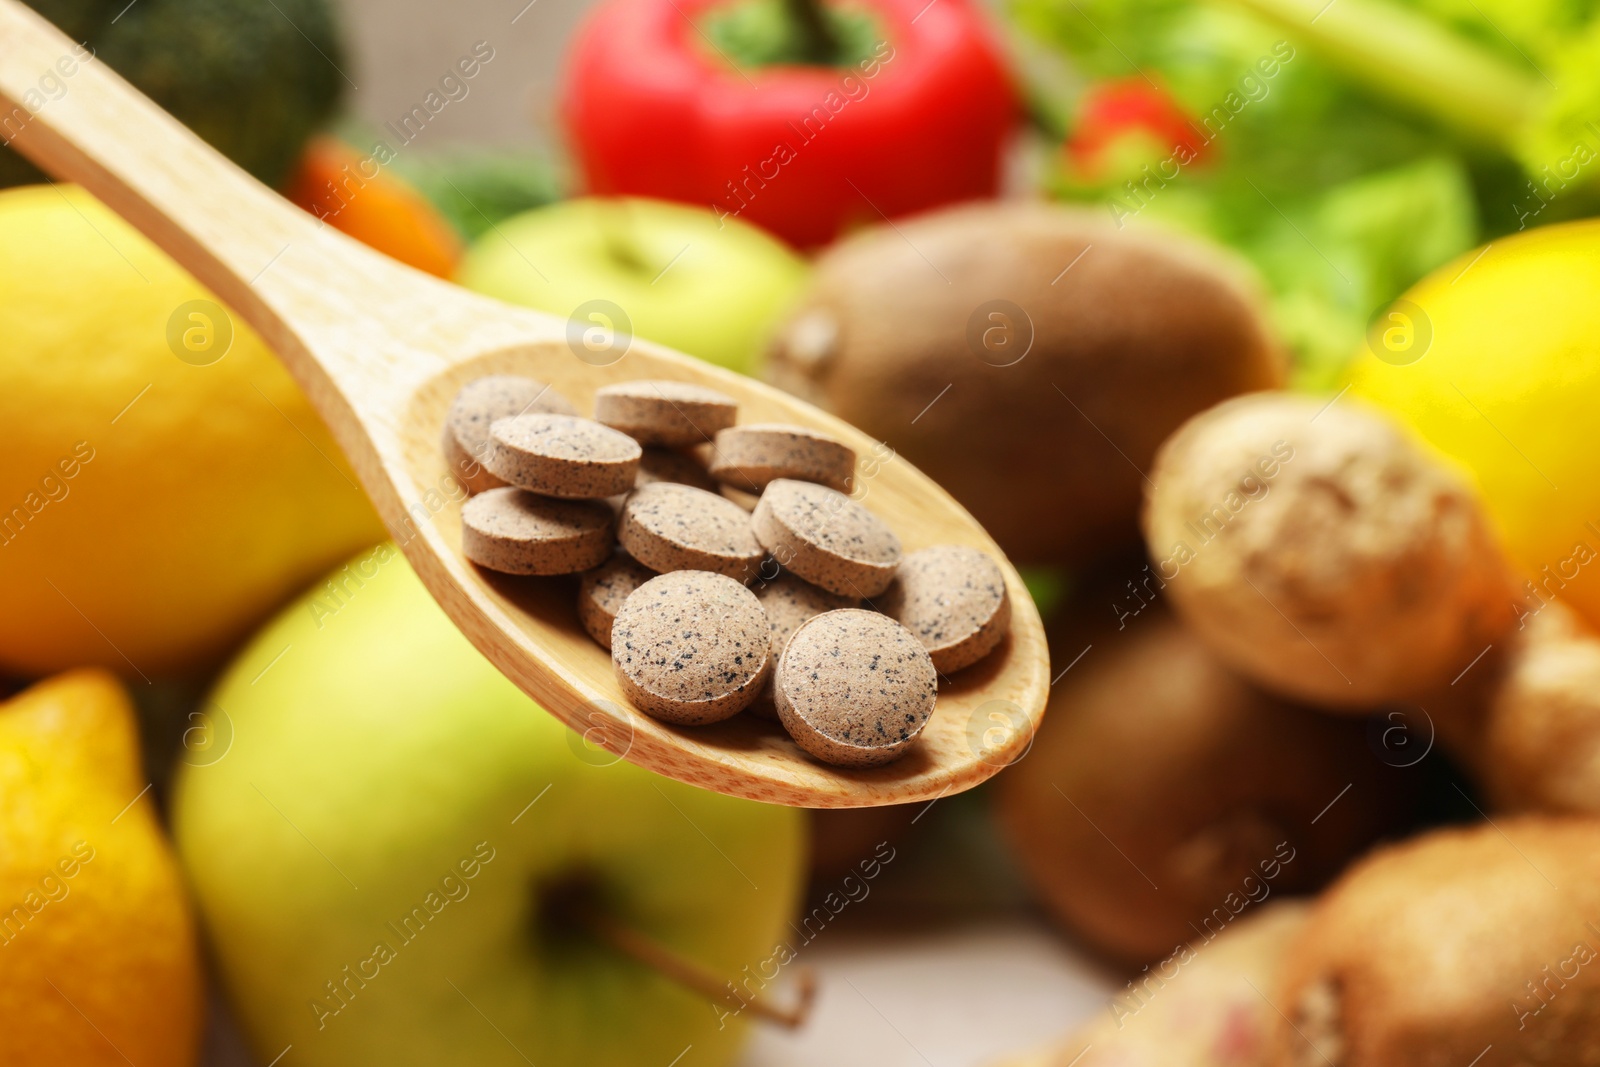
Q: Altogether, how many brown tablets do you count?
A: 13